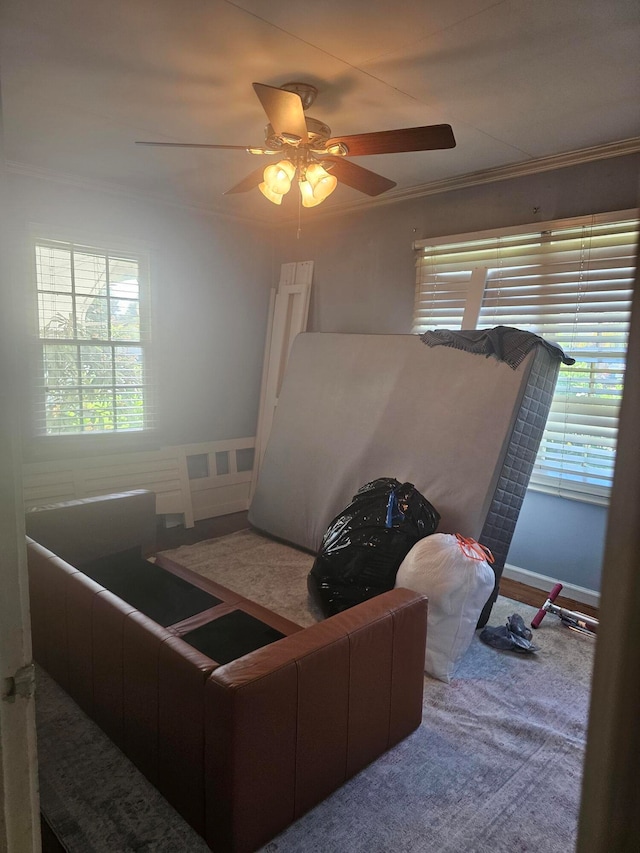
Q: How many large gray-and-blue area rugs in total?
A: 1